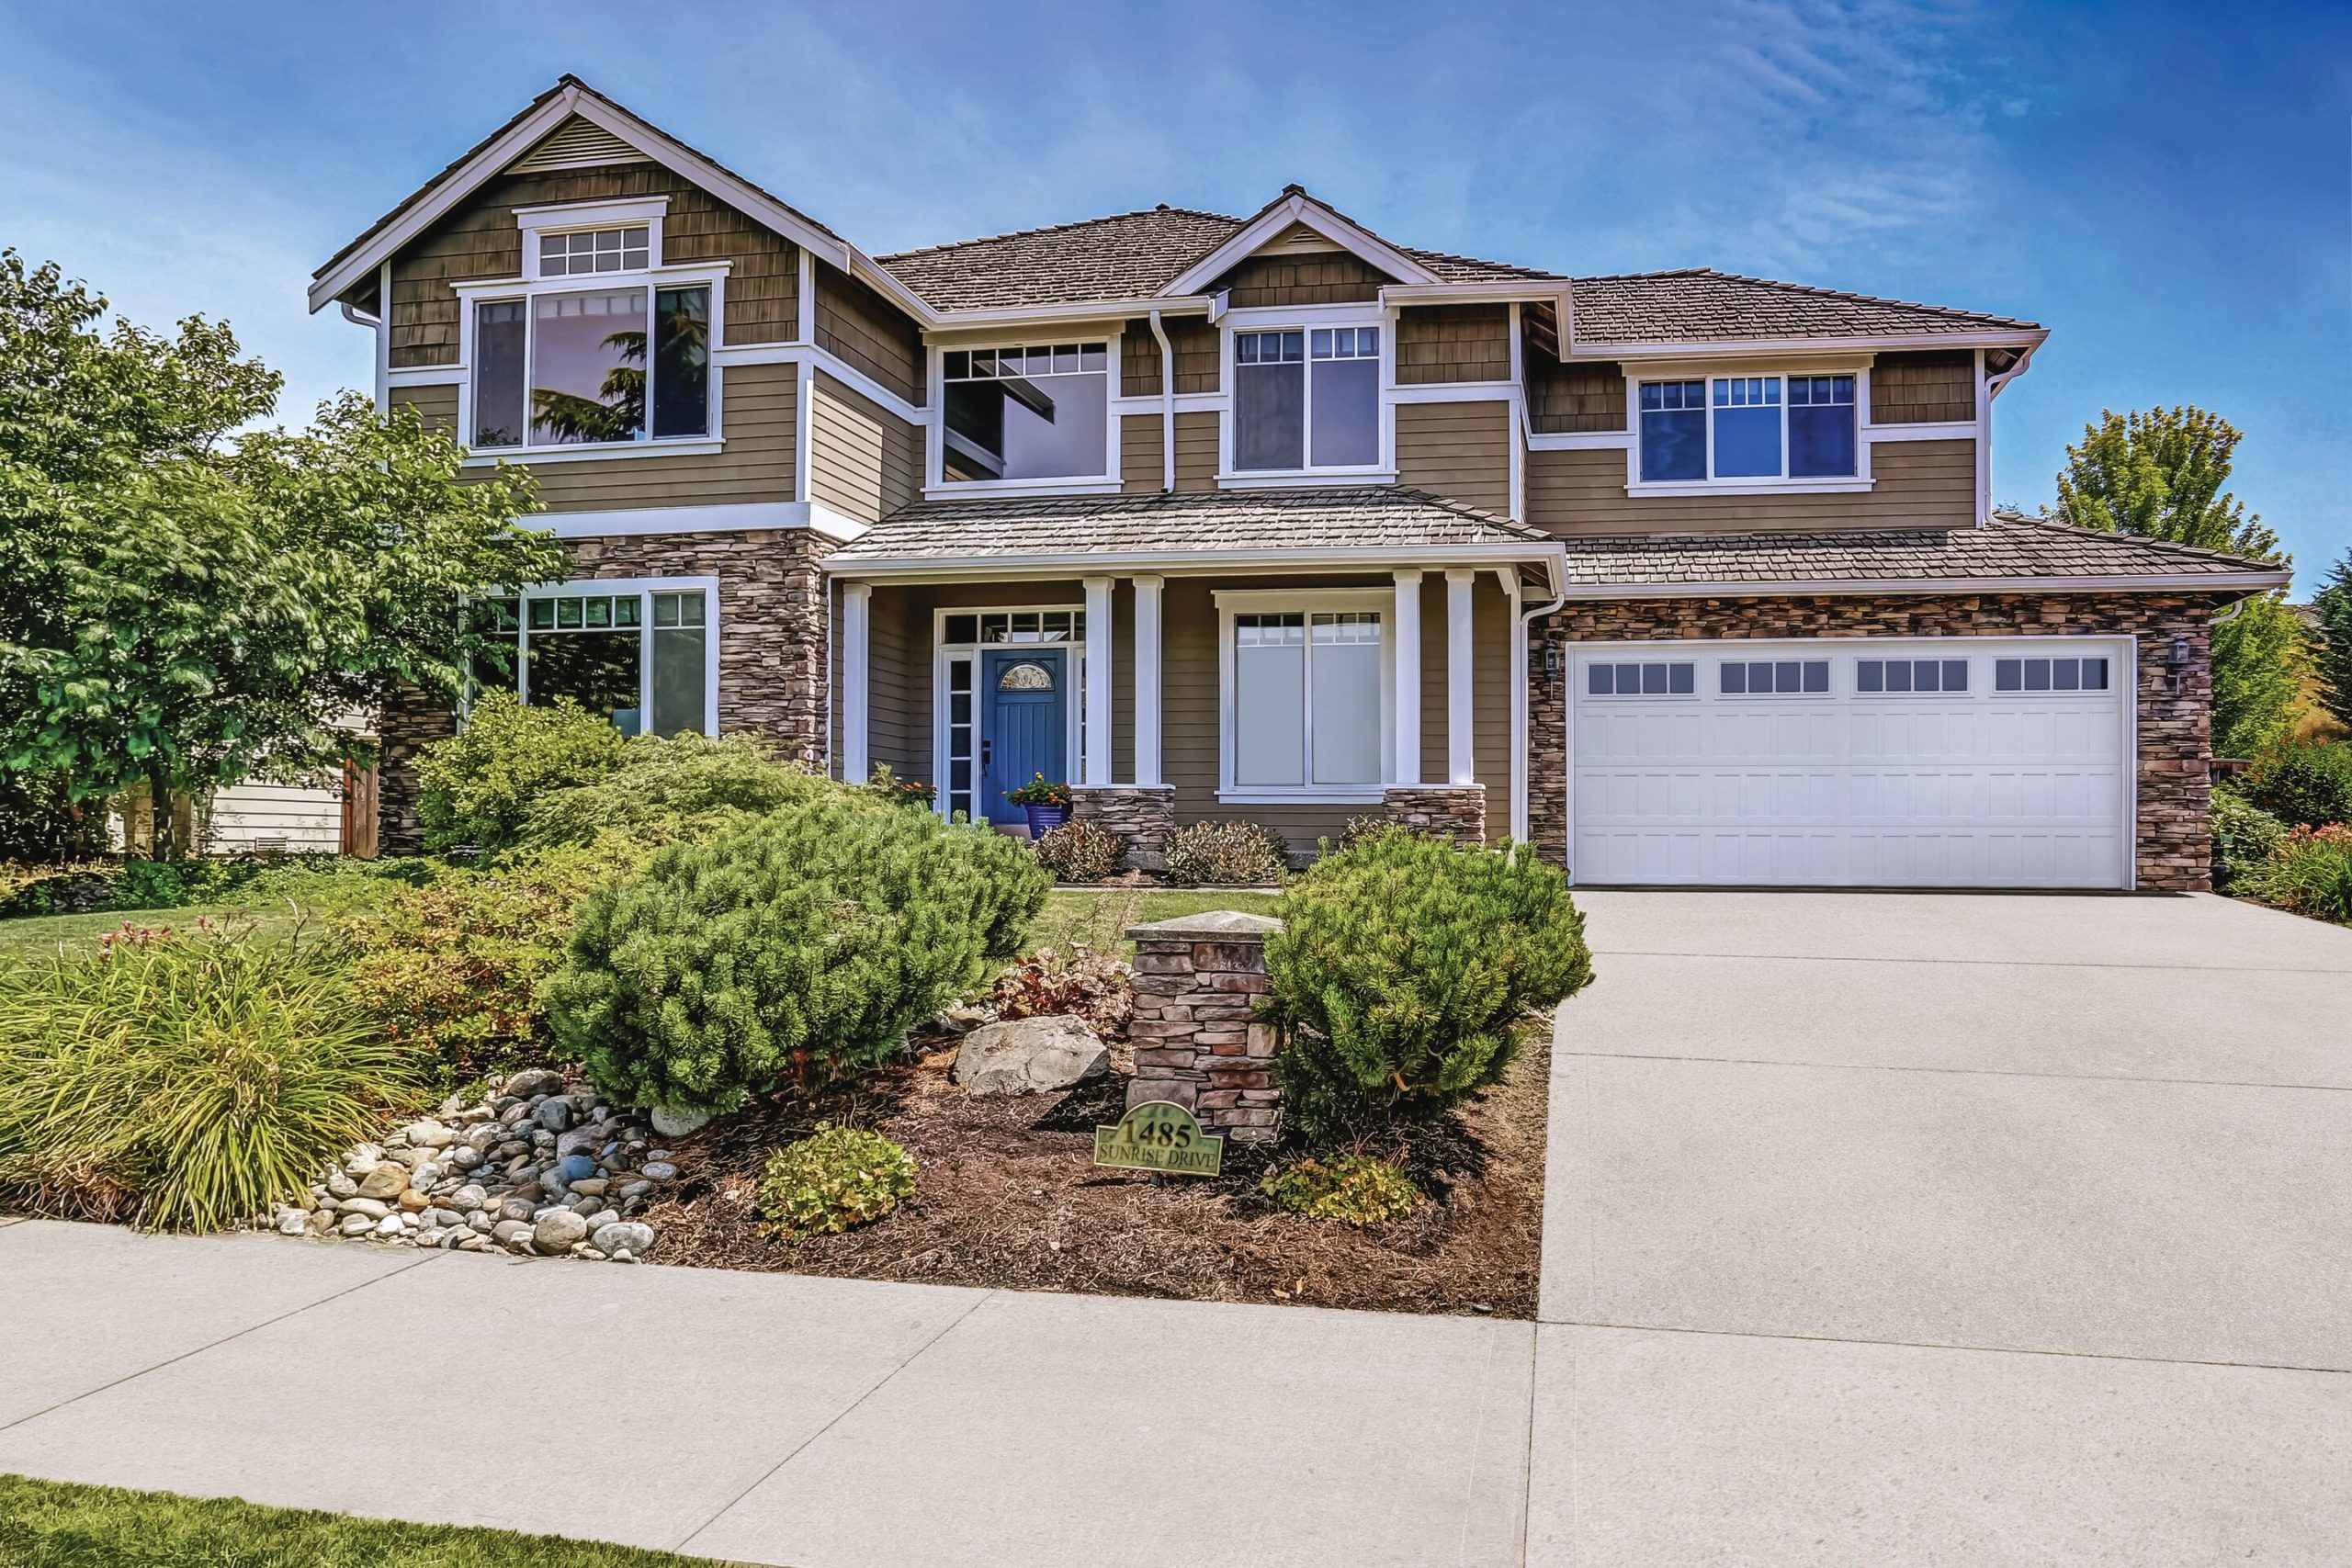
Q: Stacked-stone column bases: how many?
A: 2